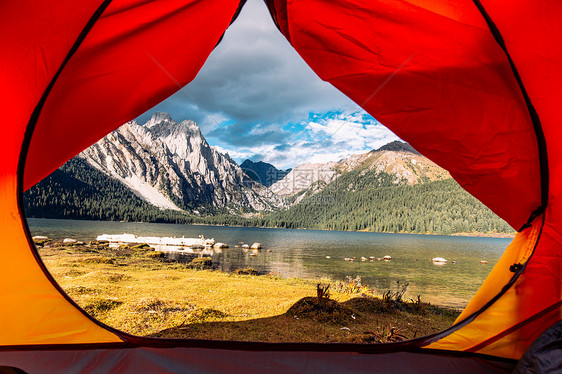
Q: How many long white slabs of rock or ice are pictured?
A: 1